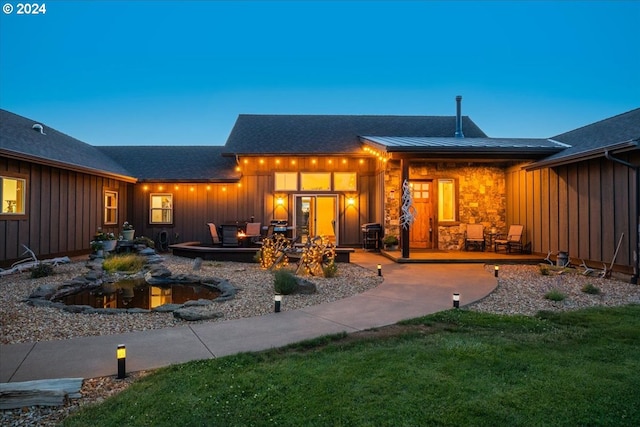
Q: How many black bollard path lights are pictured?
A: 5